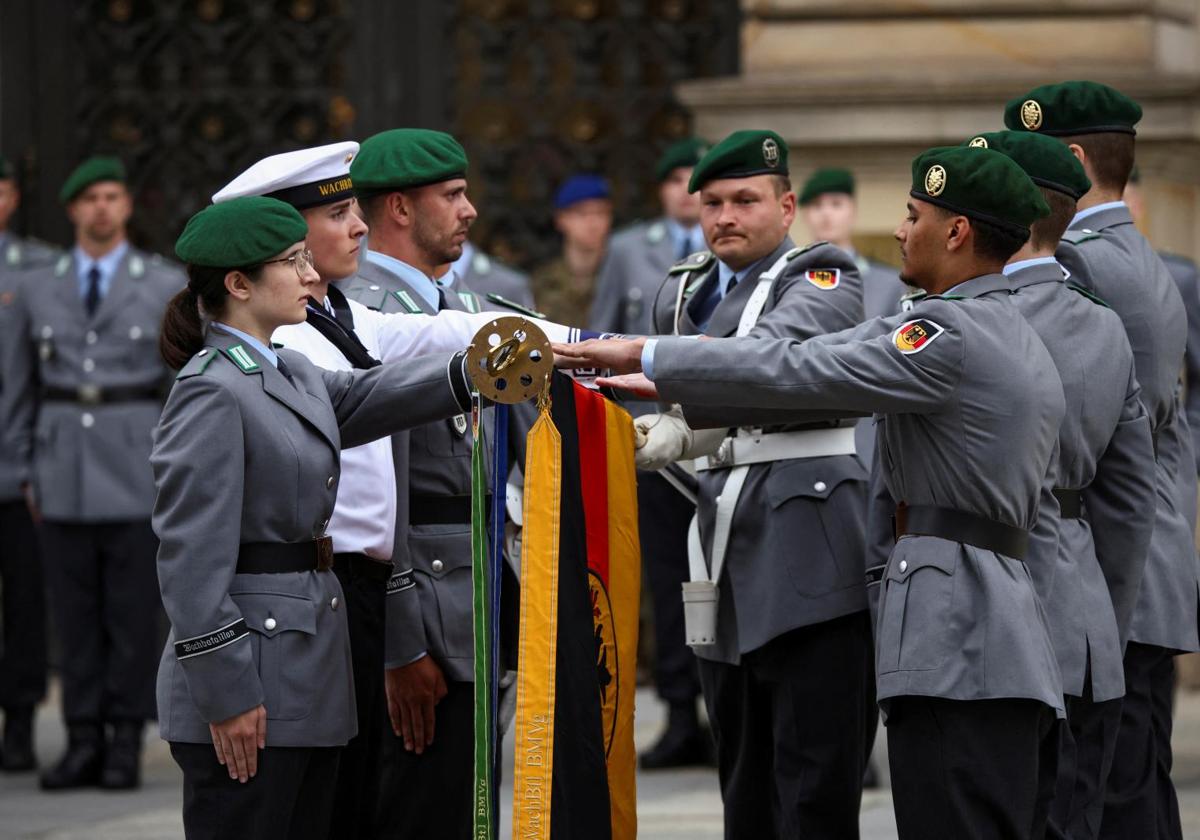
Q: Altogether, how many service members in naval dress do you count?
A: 1